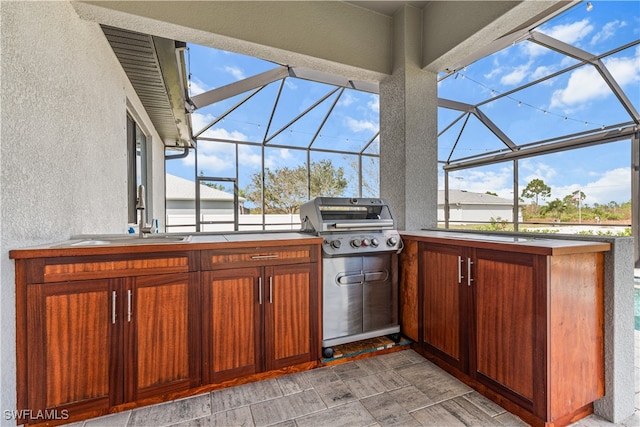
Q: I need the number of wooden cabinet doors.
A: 6